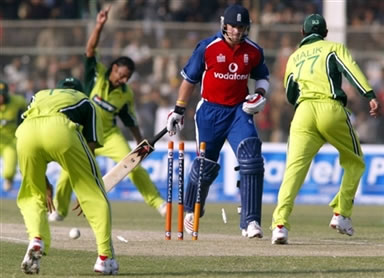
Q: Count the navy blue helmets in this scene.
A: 1